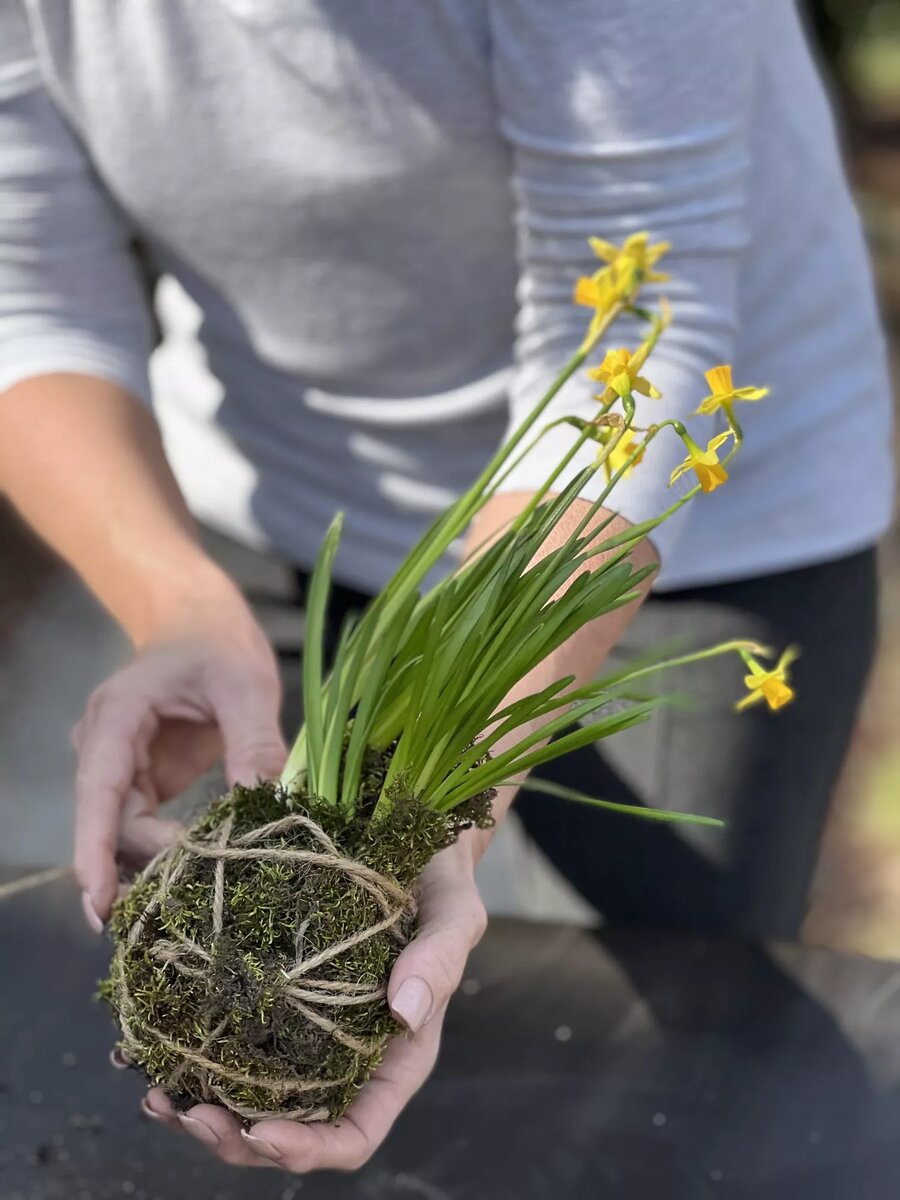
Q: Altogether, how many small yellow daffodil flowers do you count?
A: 7